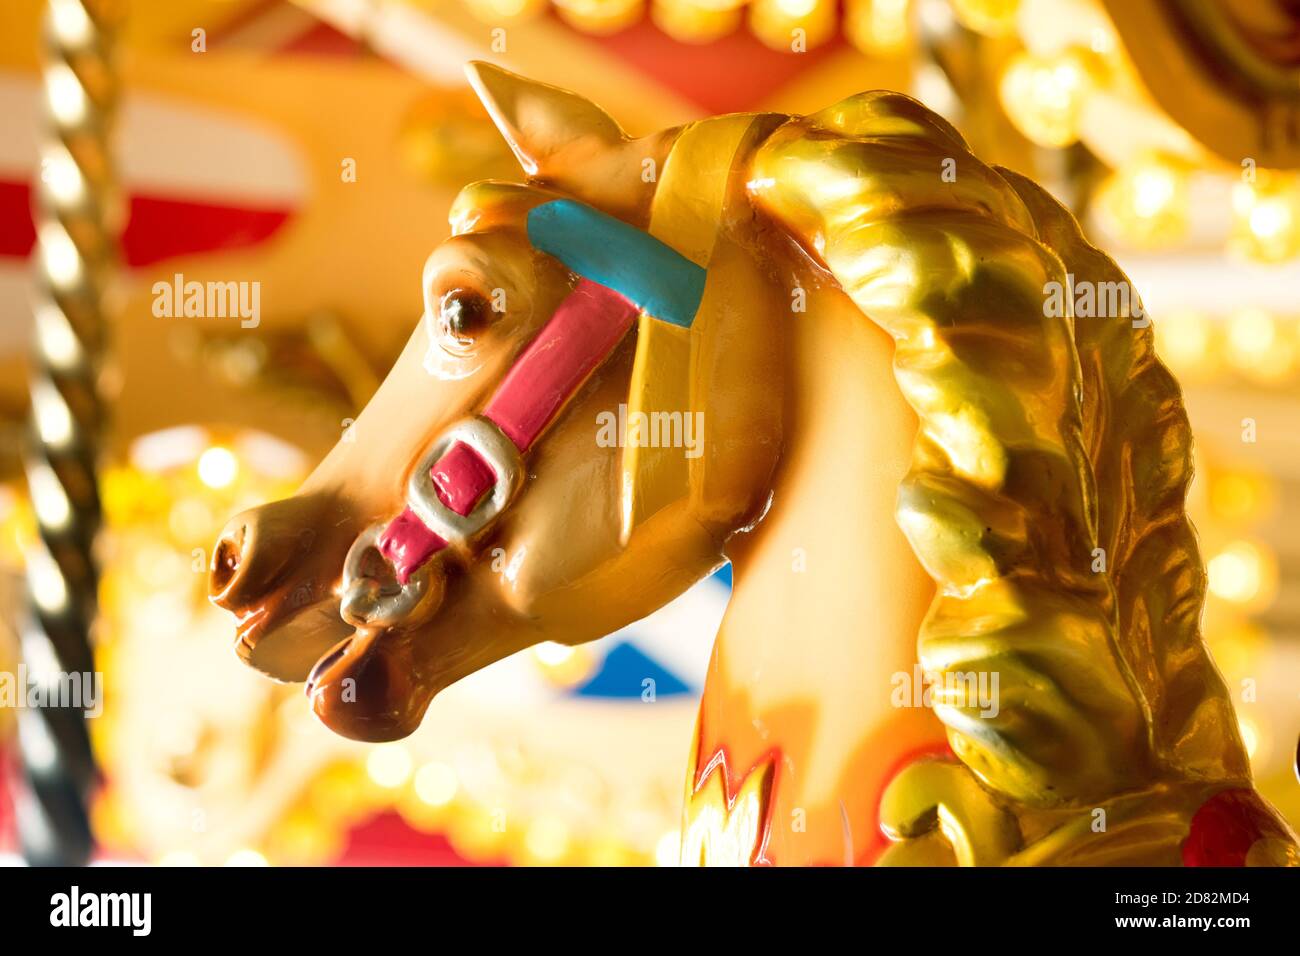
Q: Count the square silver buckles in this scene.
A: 1